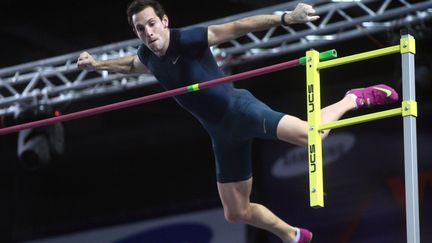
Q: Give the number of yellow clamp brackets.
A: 2